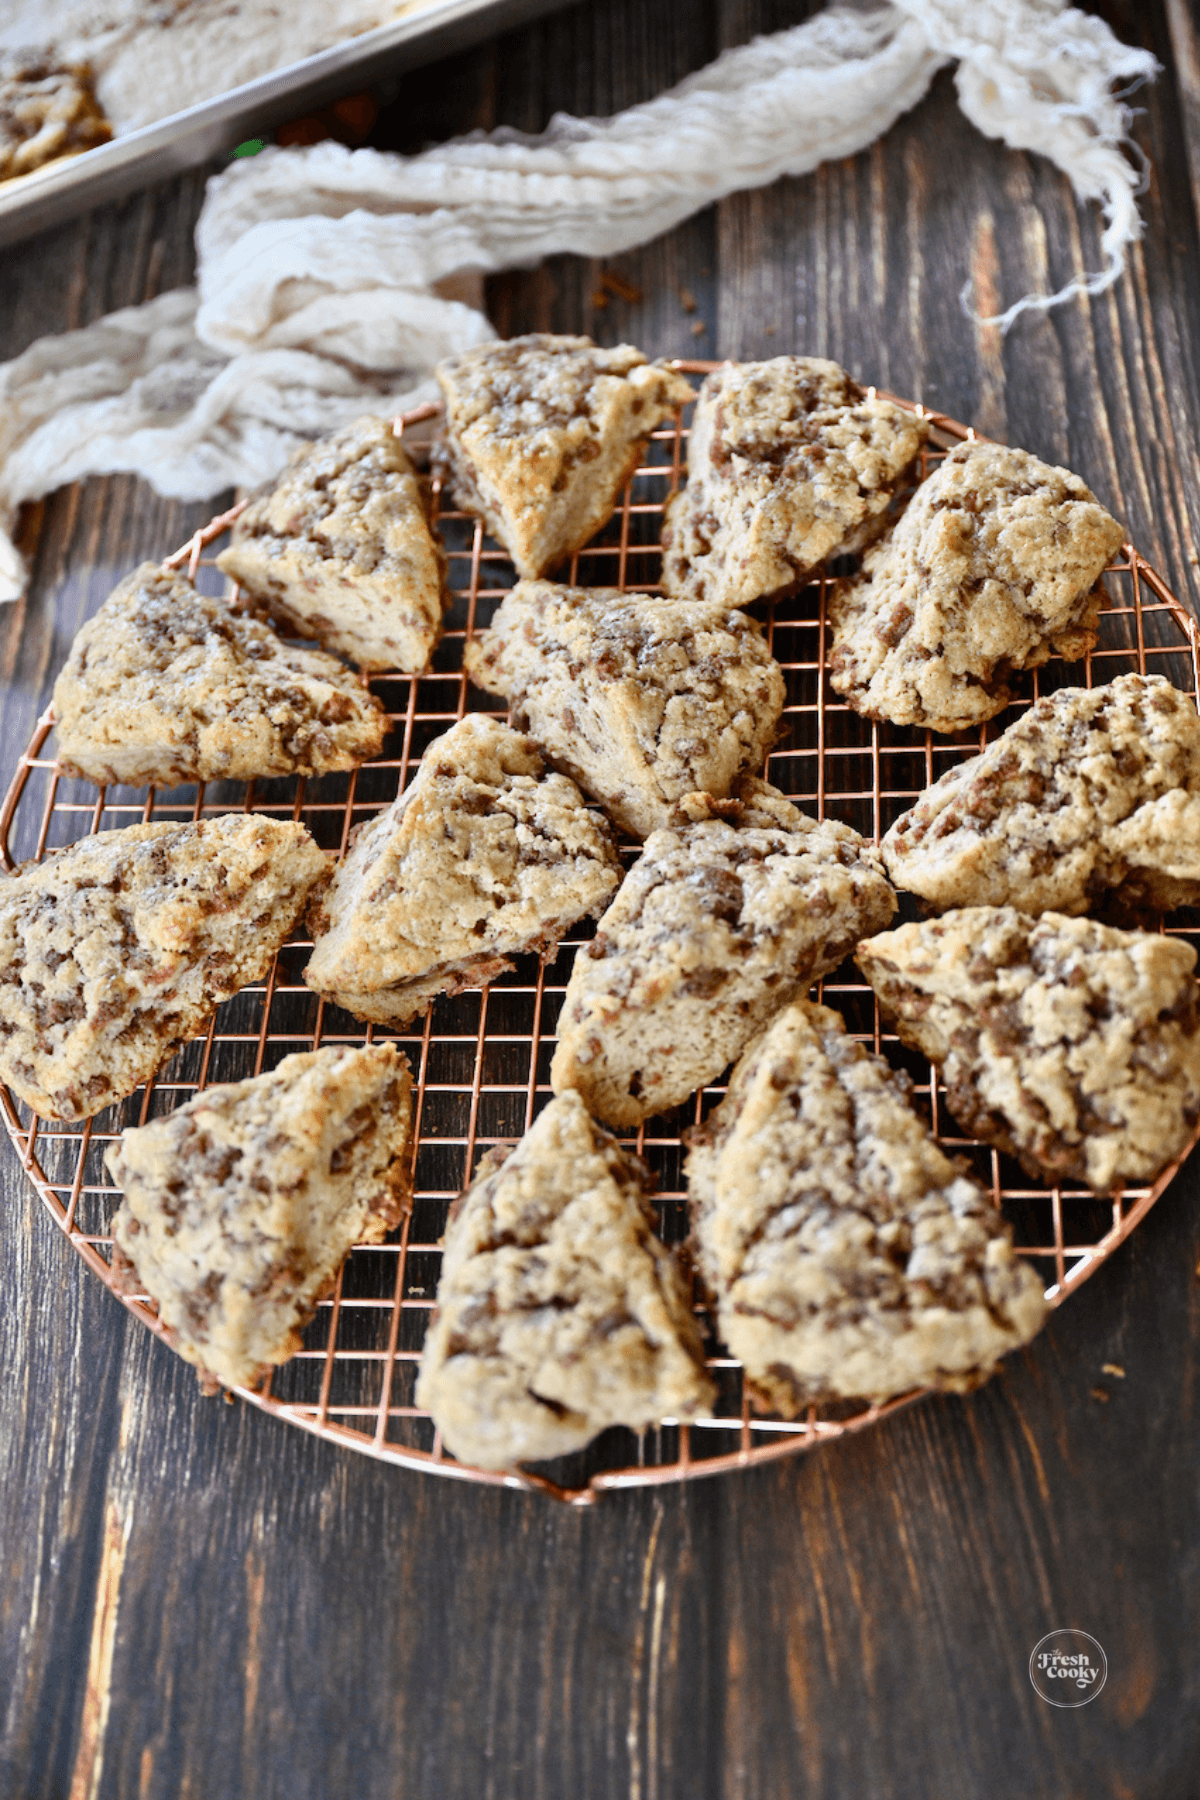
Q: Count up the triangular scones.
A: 14